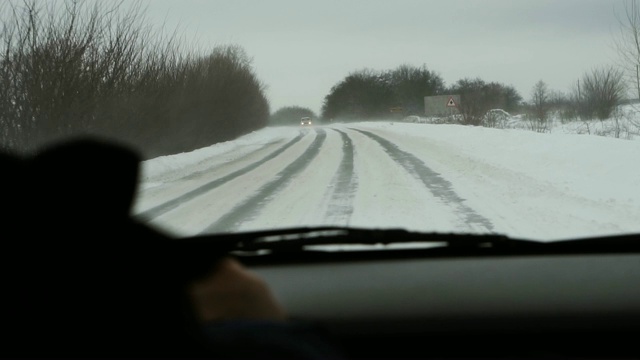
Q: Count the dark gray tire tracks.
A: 4